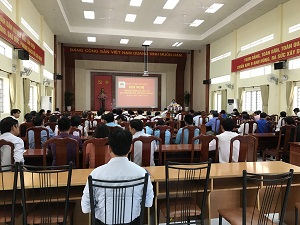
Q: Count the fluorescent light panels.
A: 12